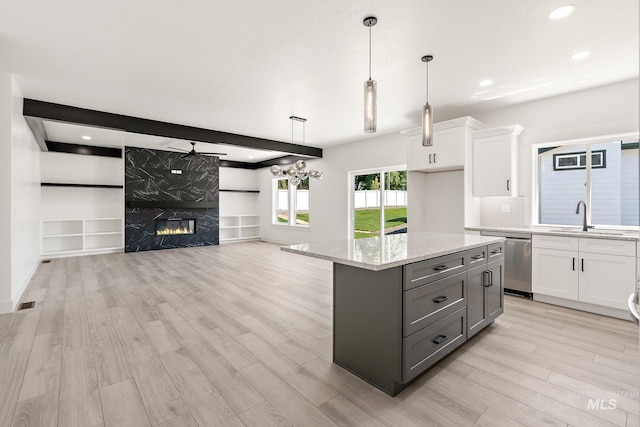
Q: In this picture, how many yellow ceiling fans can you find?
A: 0